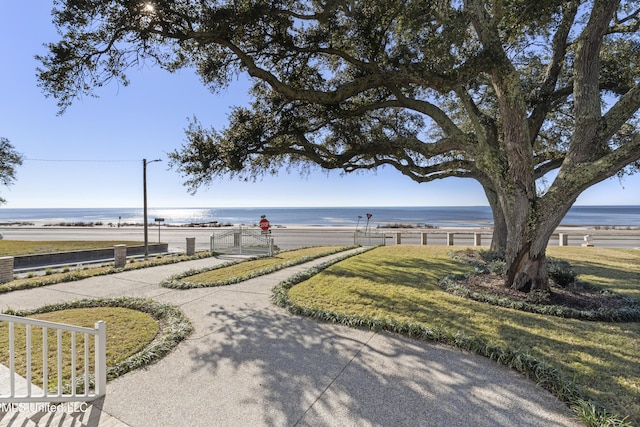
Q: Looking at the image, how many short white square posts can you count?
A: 5